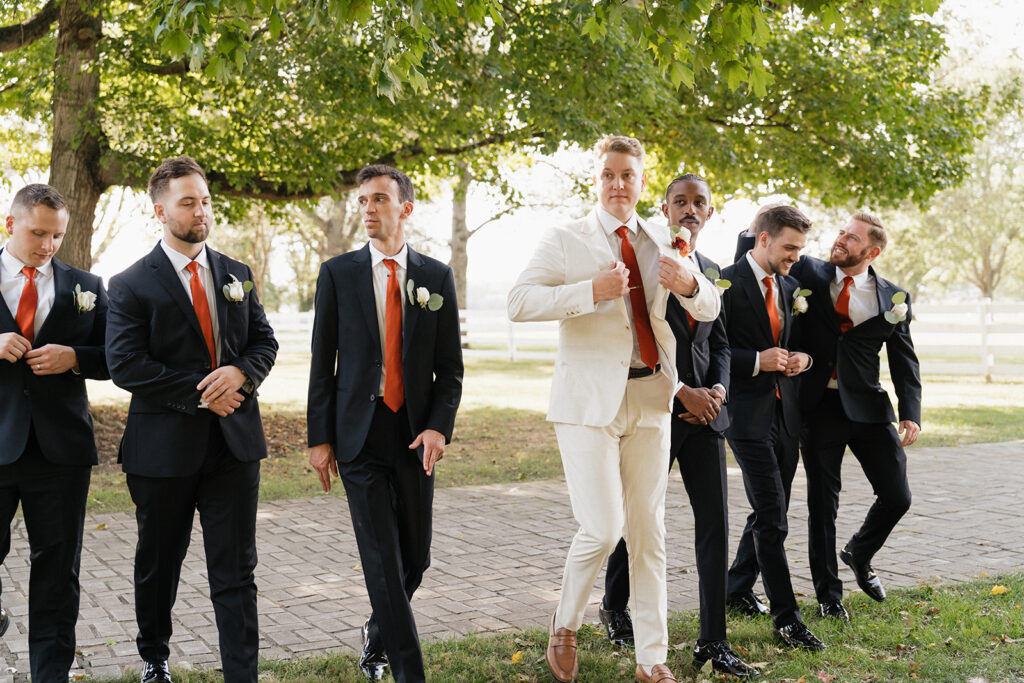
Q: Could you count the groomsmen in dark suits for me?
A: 6